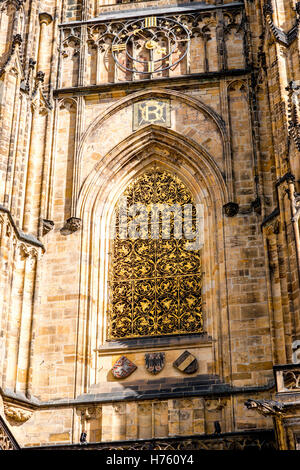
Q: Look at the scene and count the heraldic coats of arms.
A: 3